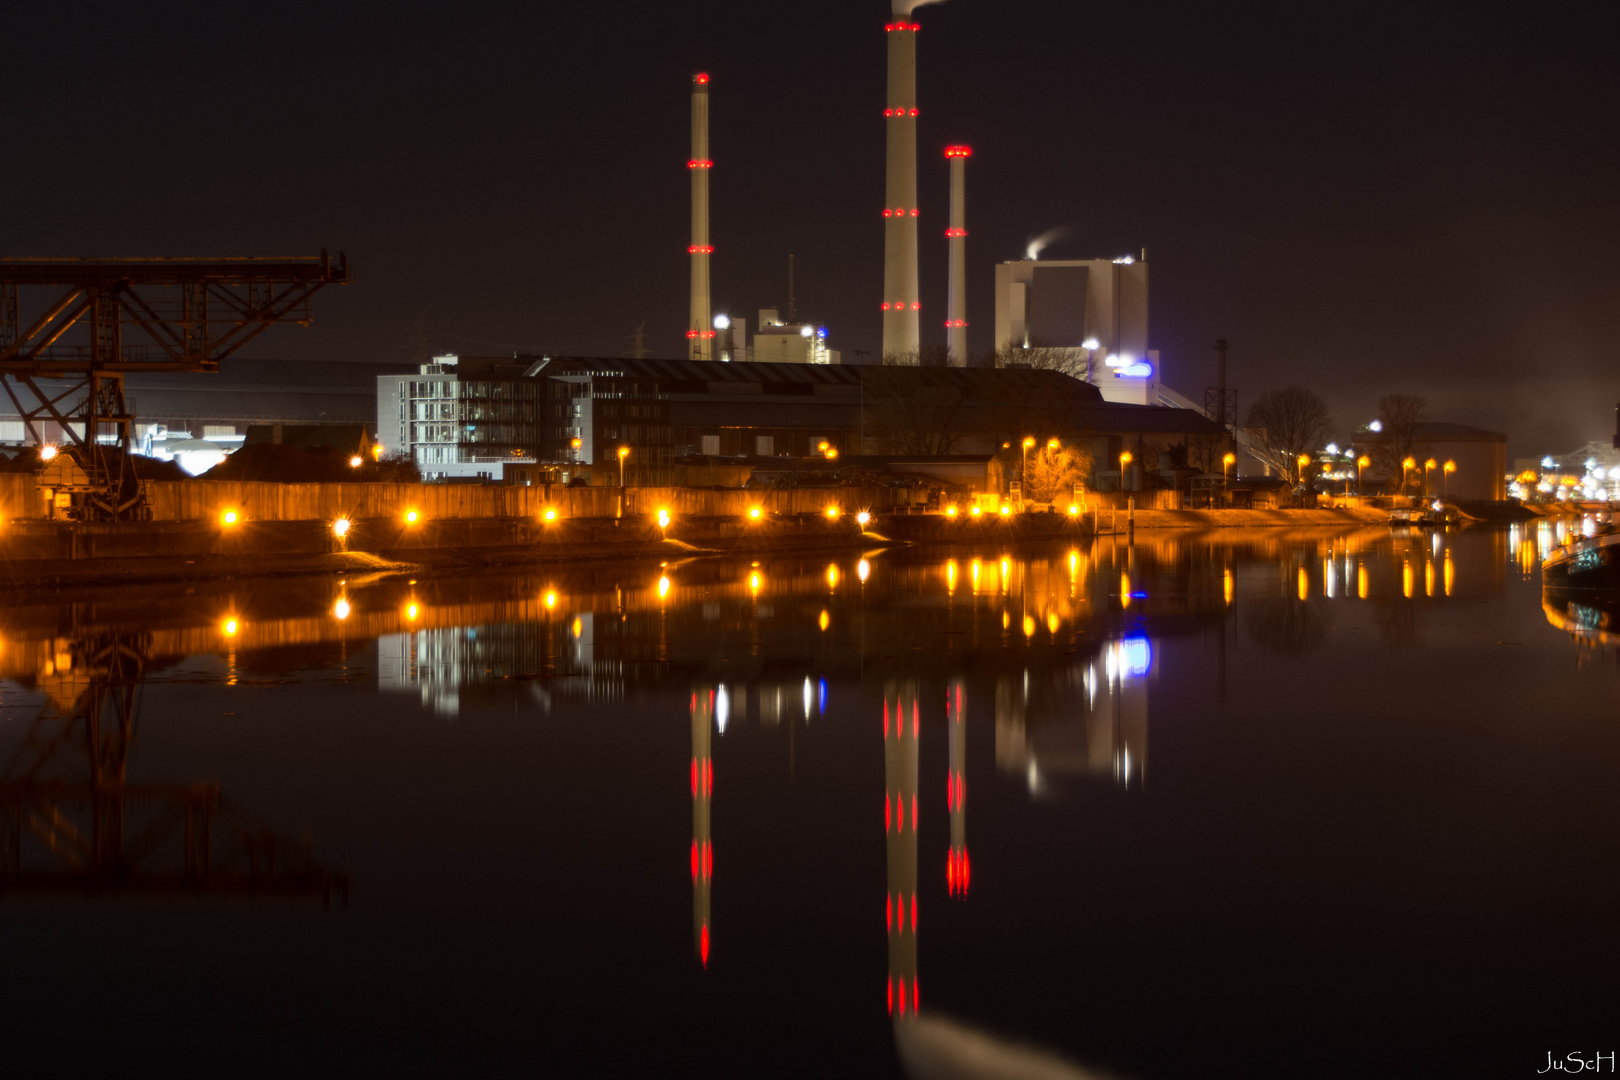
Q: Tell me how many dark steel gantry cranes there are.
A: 1